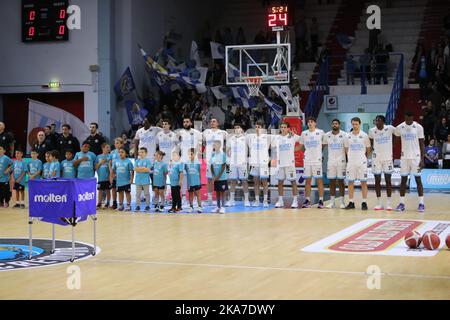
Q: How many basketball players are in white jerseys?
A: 12